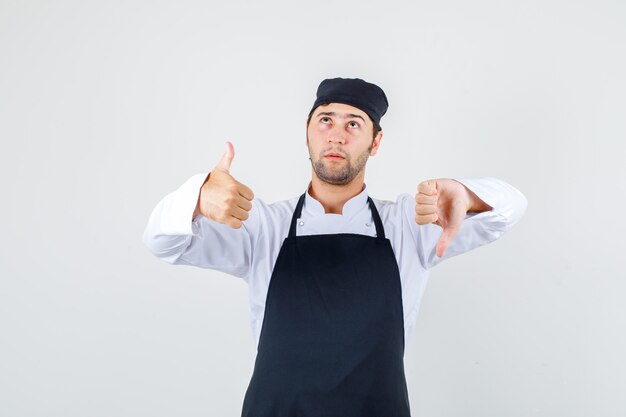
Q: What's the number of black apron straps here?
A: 2